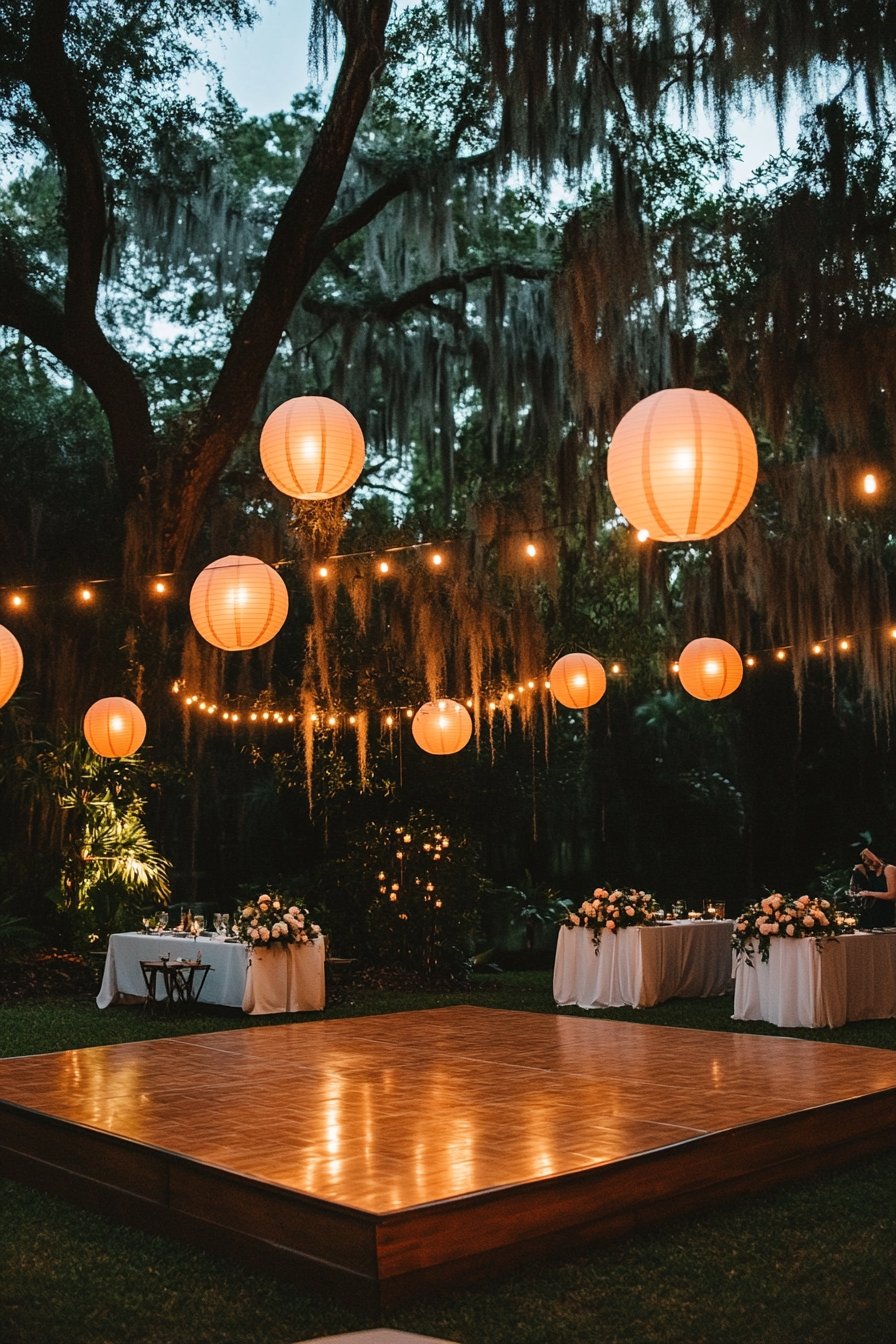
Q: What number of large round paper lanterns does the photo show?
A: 8